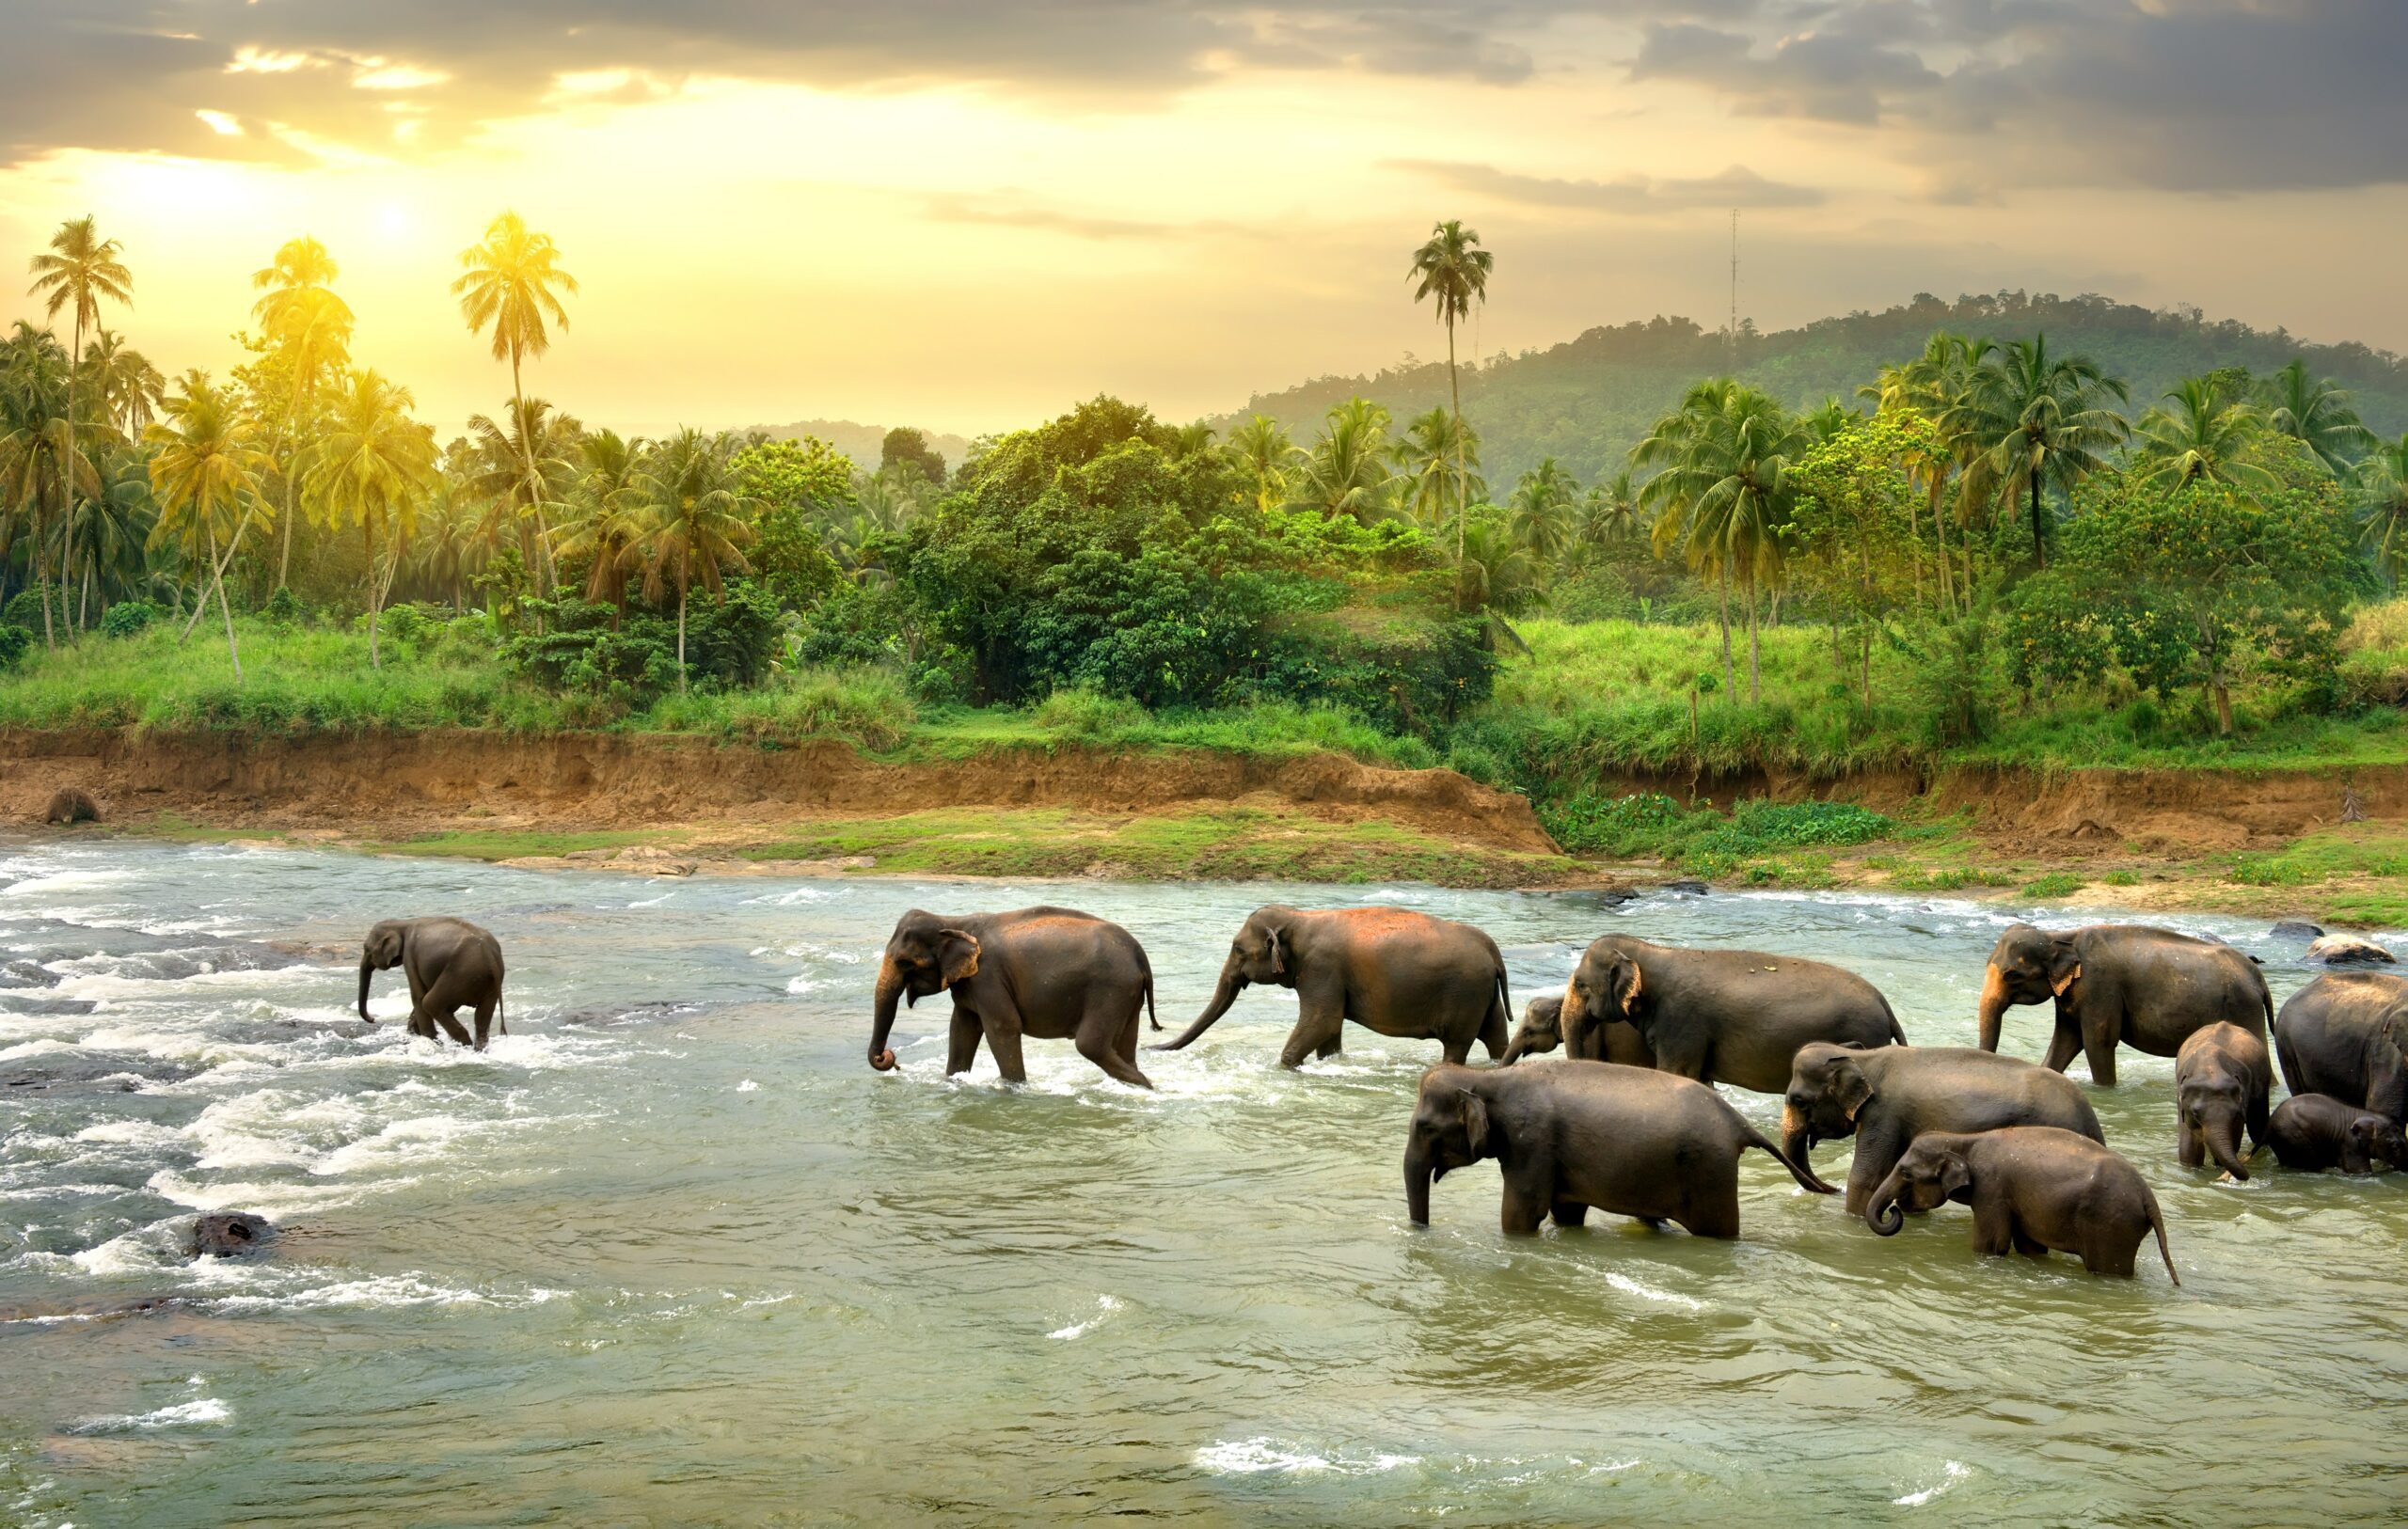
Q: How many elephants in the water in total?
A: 12